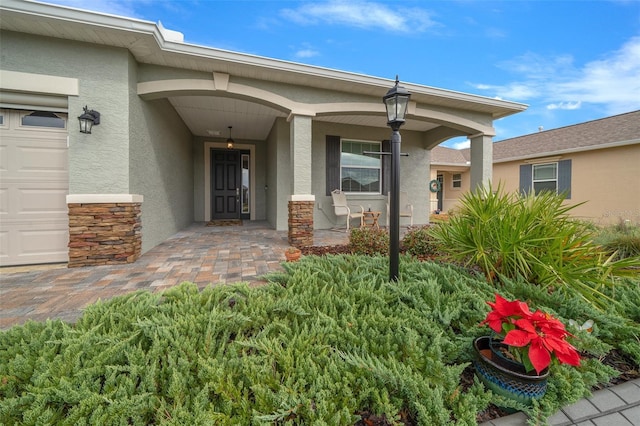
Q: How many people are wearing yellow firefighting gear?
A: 0